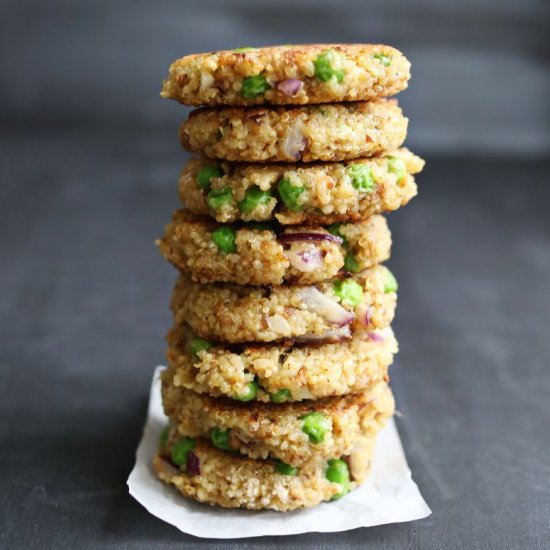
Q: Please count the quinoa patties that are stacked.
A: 8